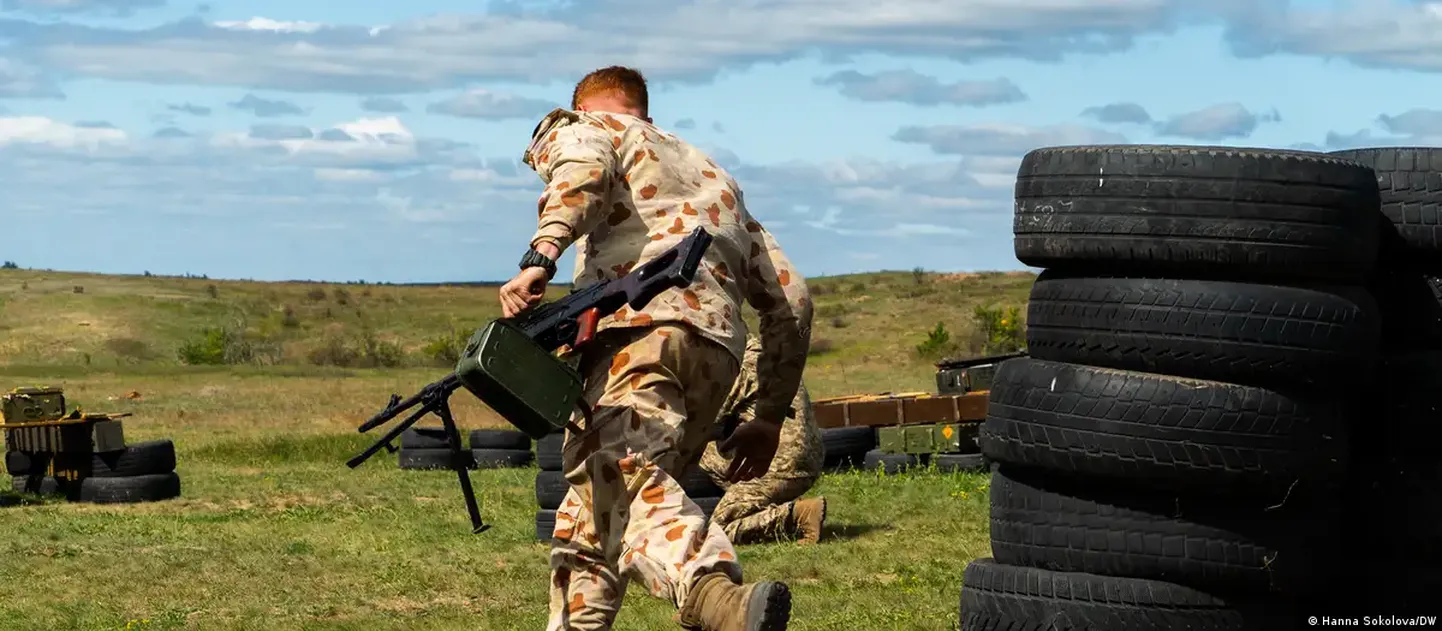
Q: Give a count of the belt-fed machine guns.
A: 1